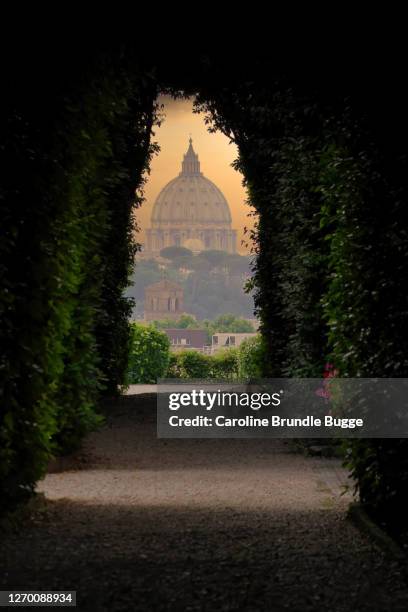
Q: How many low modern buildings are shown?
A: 2